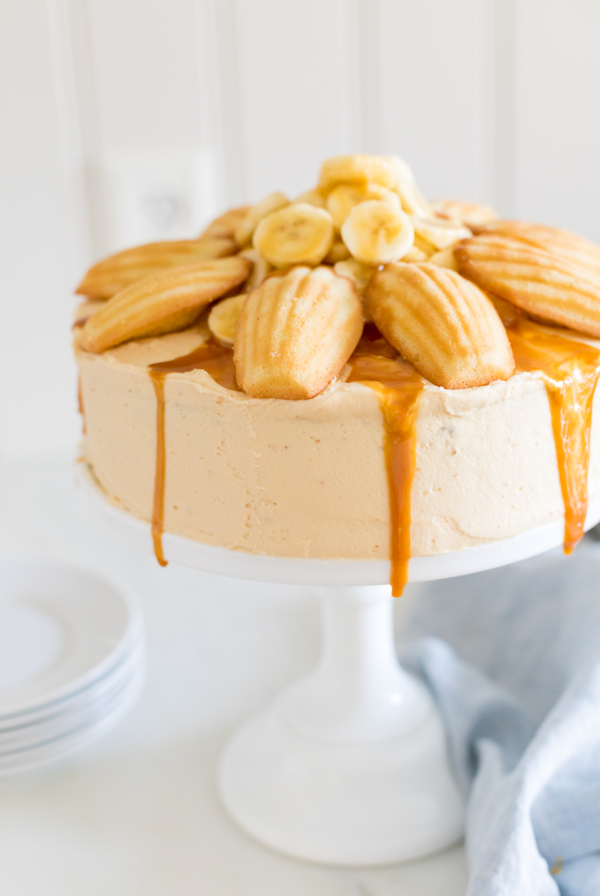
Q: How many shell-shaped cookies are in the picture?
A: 8